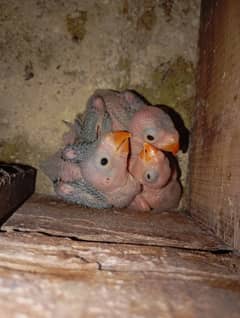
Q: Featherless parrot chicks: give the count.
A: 3